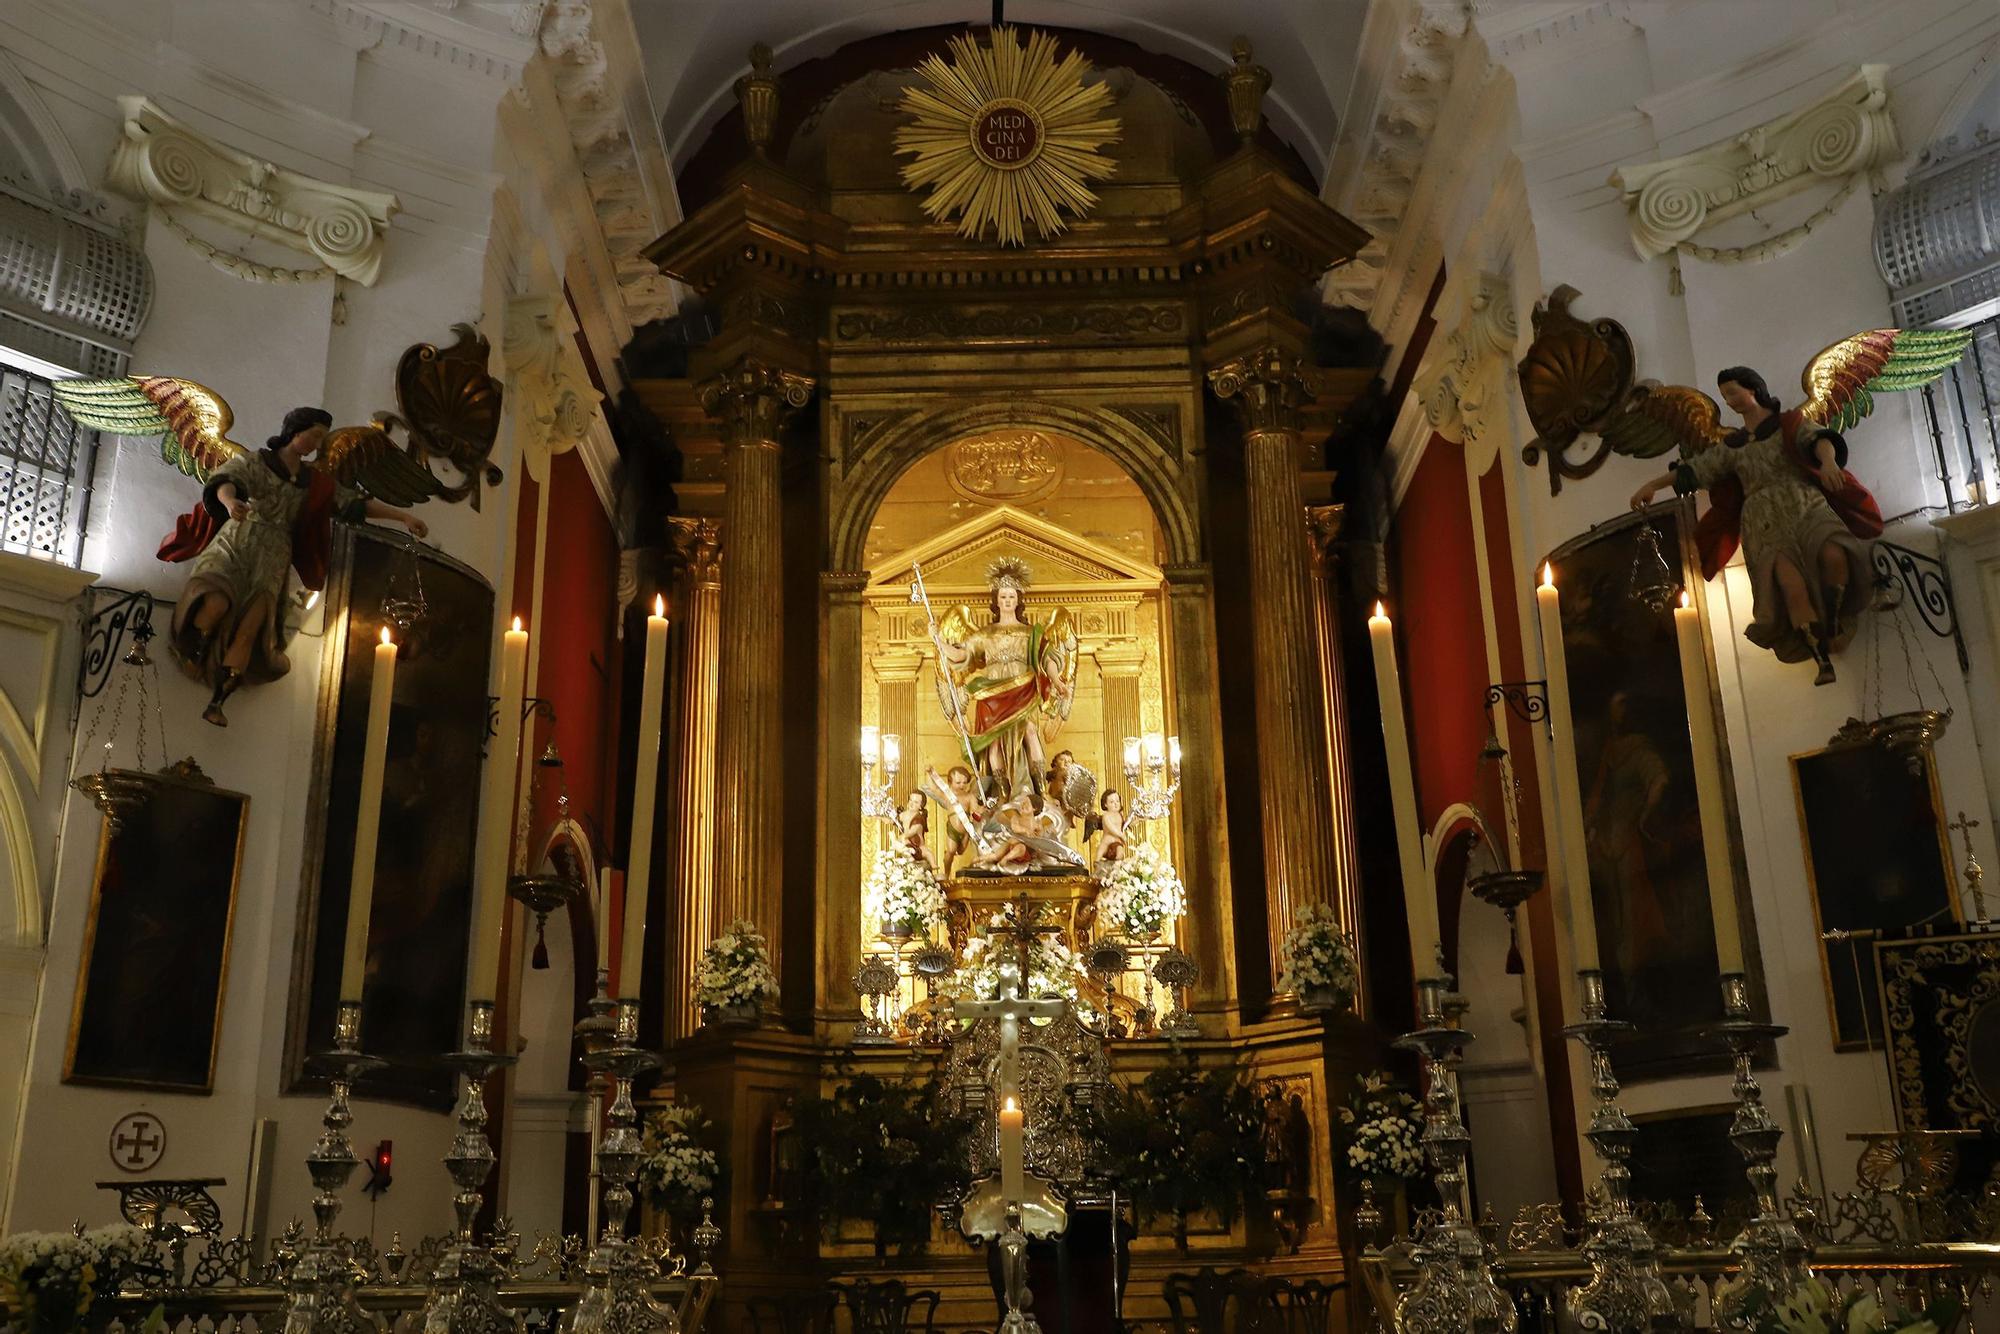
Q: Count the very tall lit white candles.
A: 6